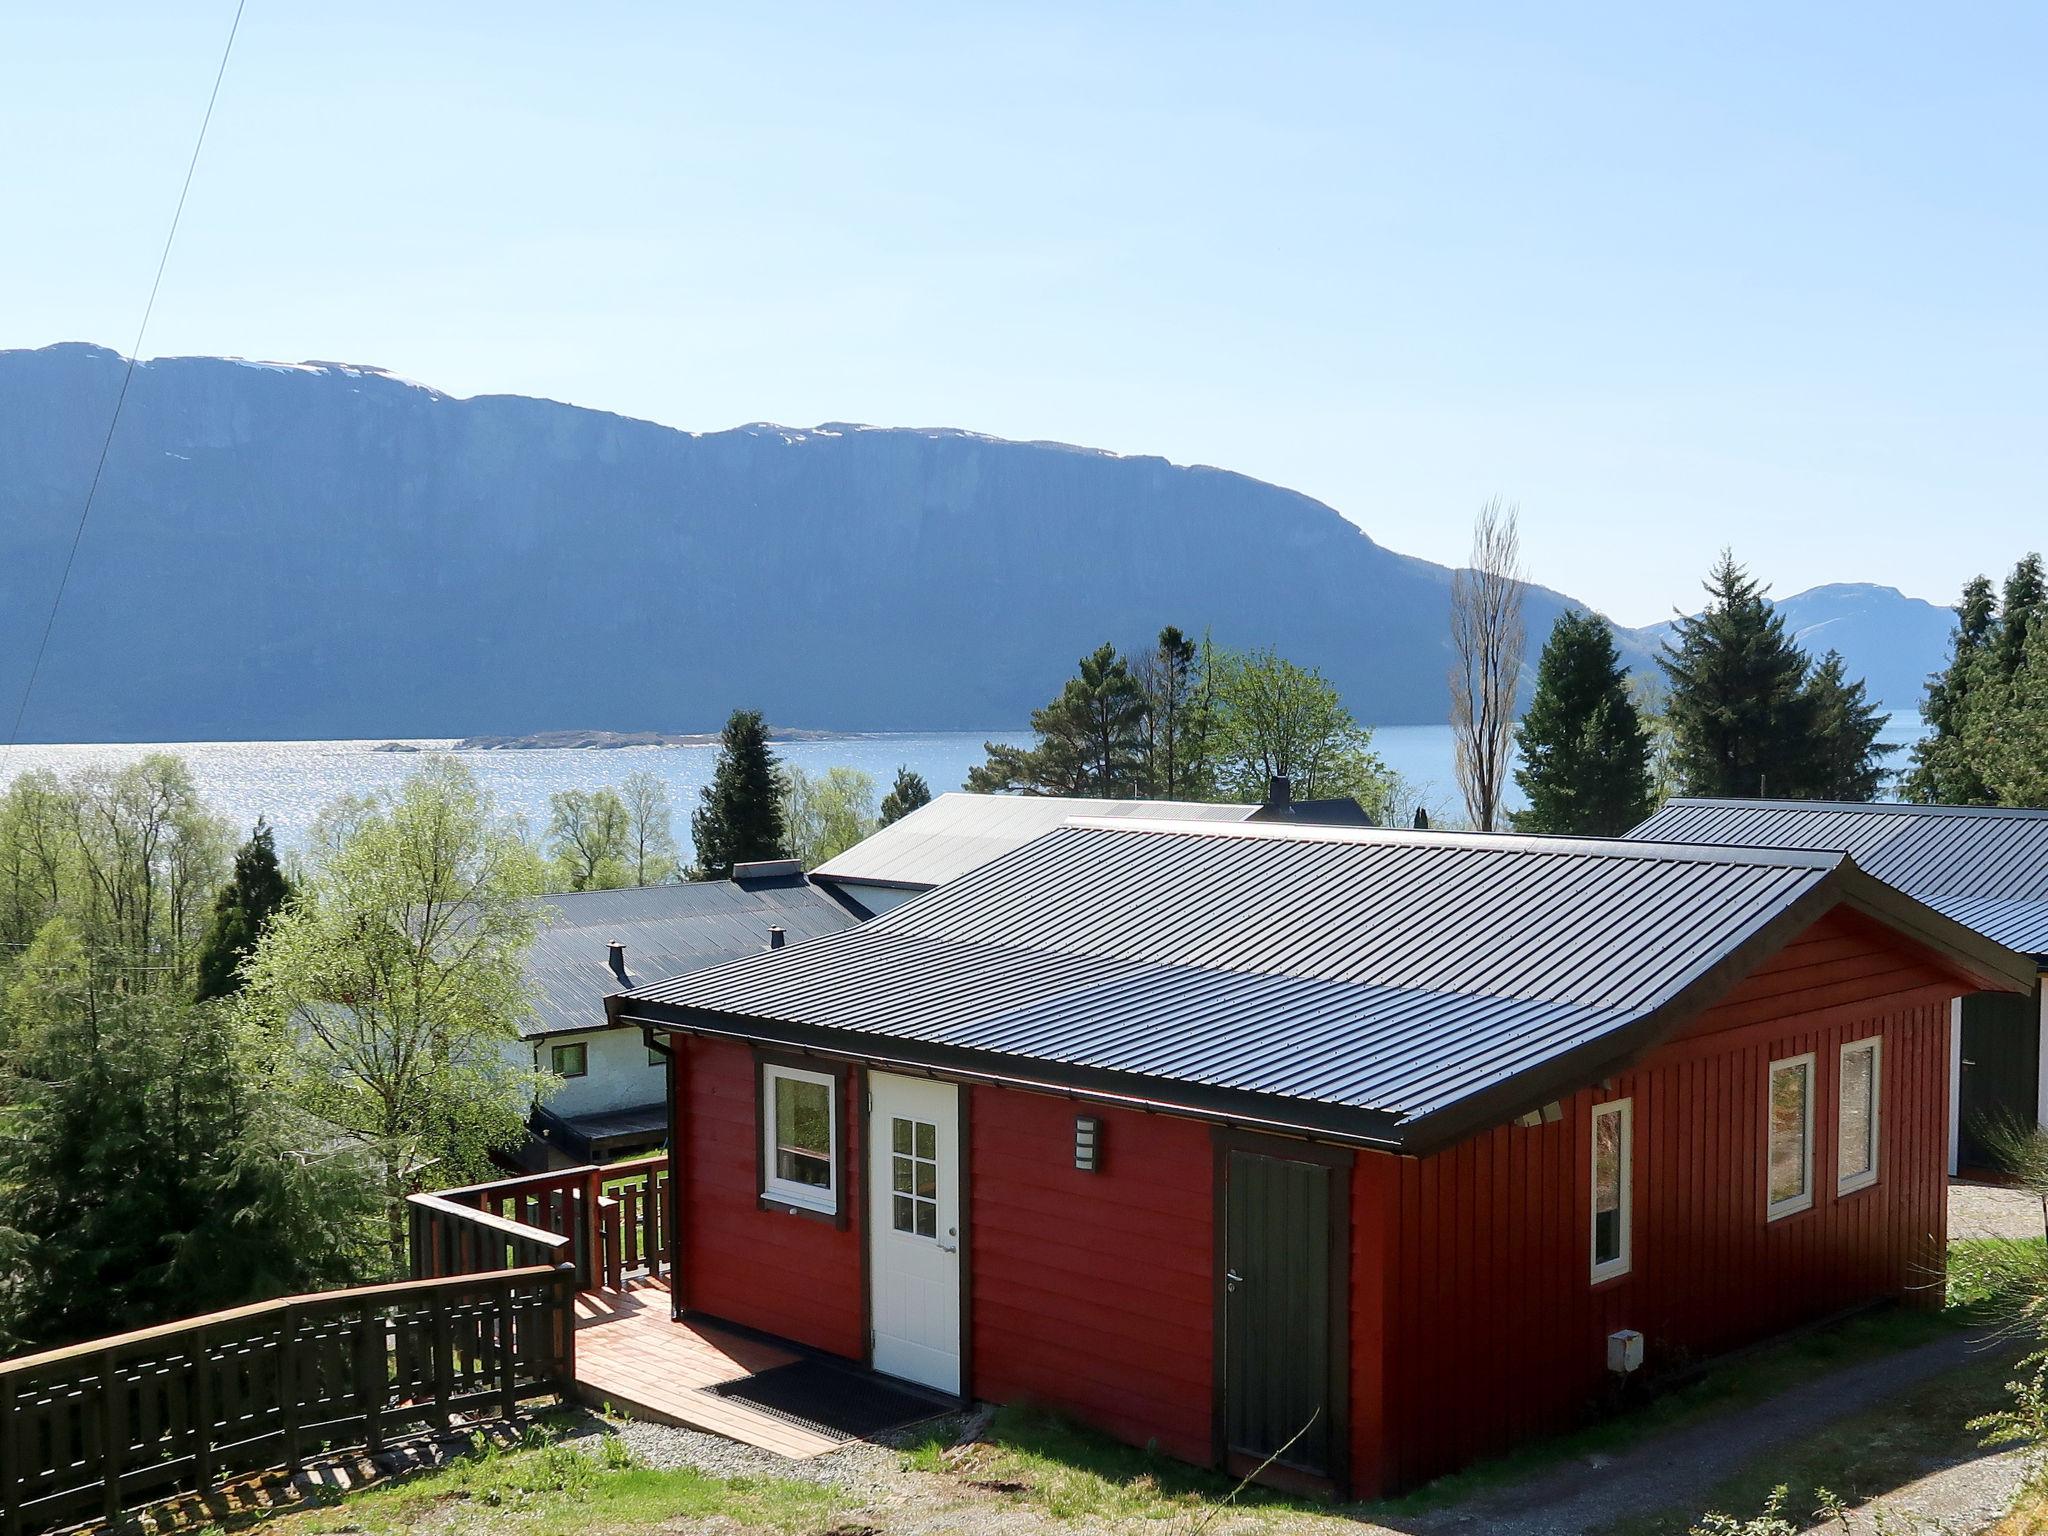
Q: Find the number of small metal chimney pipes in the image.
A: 2